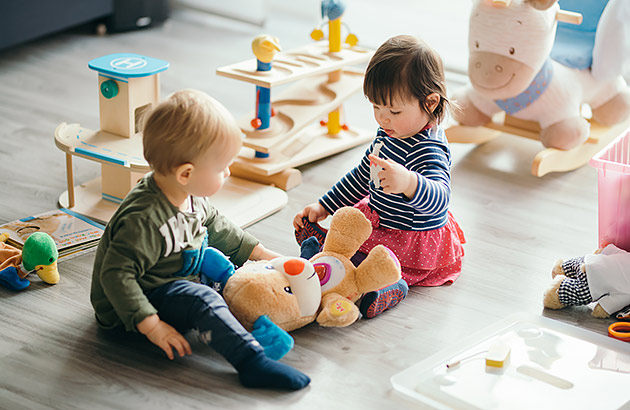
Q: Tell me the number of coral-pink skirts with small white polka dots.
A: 1